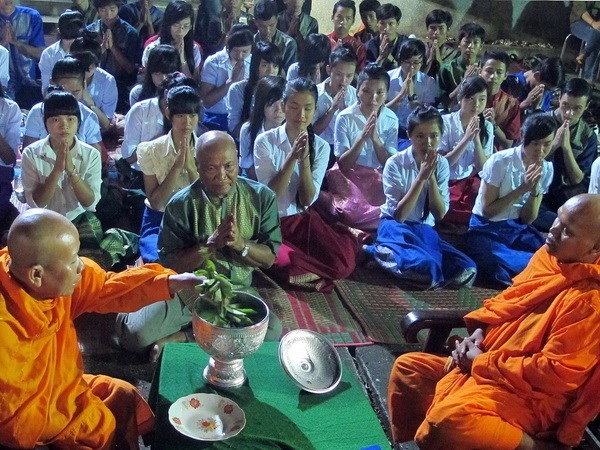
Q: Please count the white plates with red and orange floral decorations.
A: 1